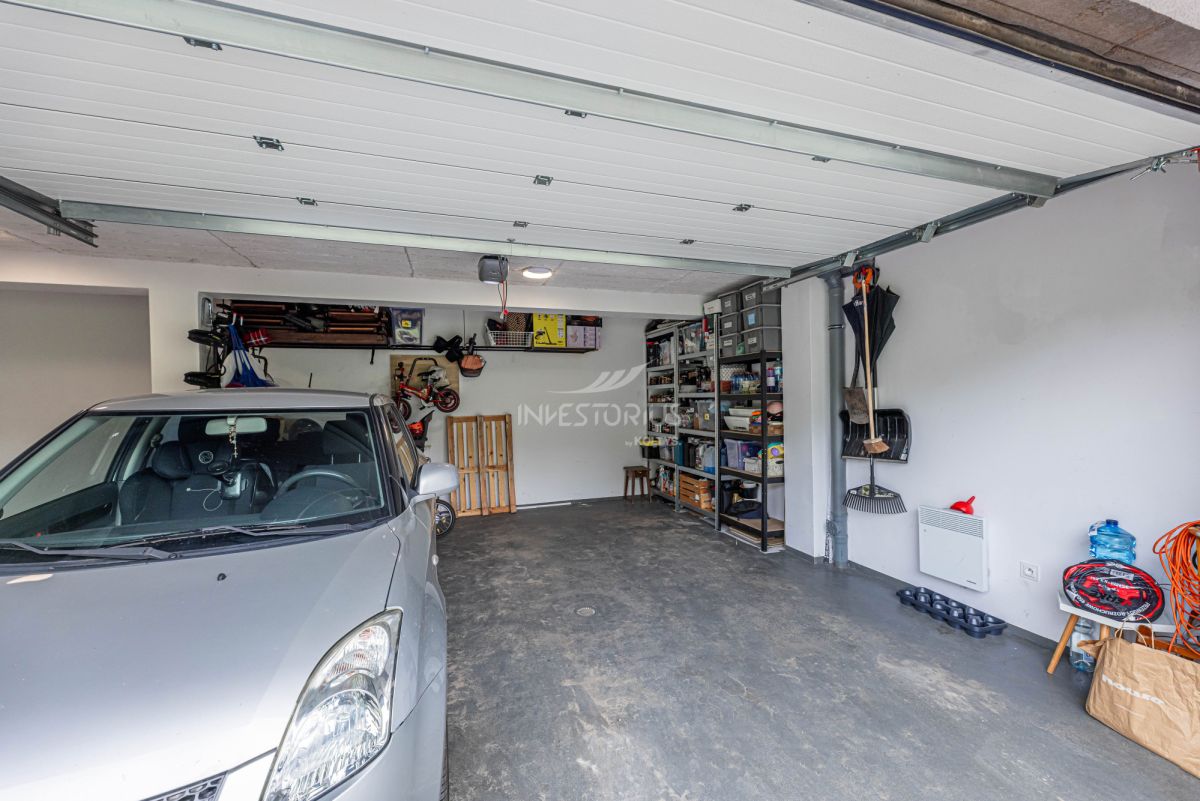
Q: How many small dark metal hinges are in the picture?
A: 9